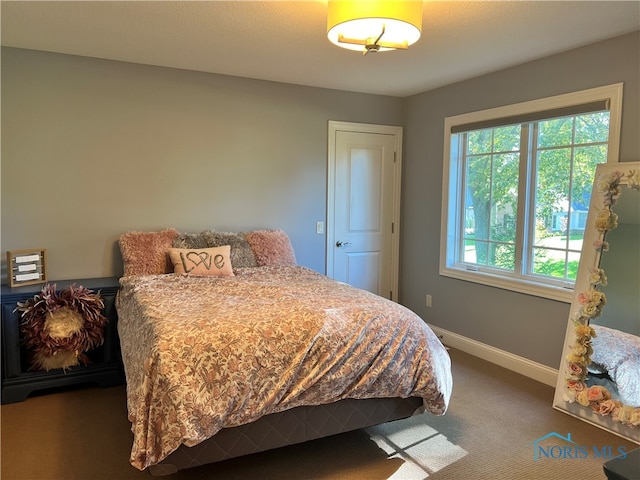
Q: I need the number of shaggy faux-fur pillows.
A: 4